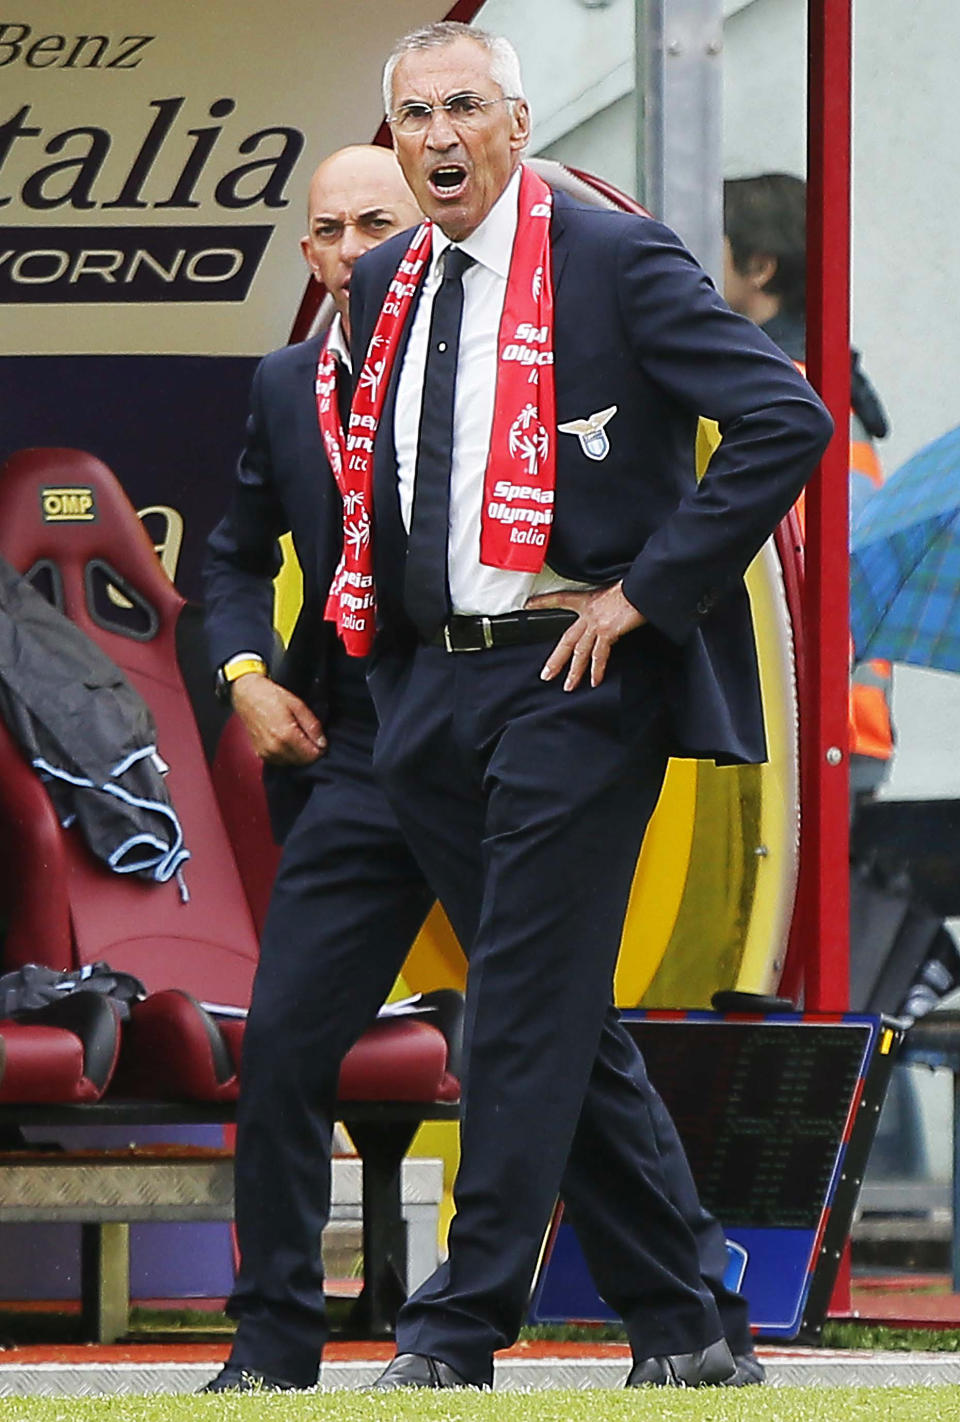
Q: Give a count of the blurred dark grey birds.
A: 0